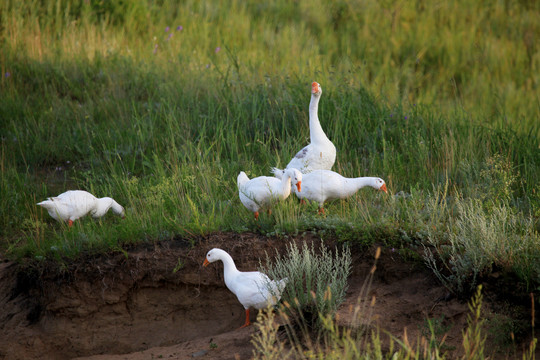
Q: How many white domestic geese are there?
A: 5